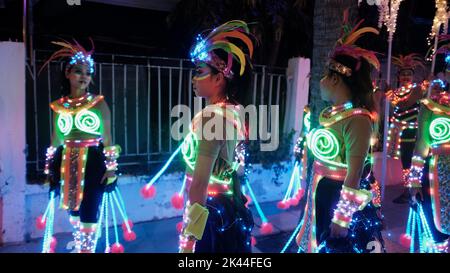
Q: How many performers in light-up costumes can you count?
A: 5